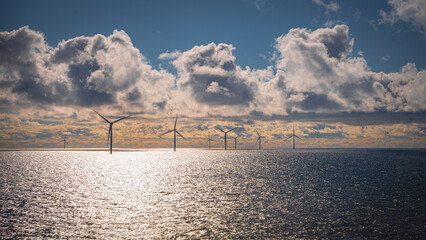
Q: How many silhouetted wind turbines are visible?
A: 8